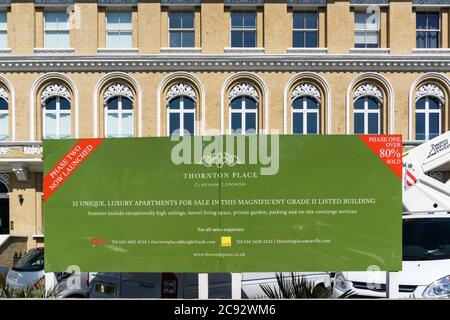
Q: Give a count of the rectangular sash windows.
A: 8